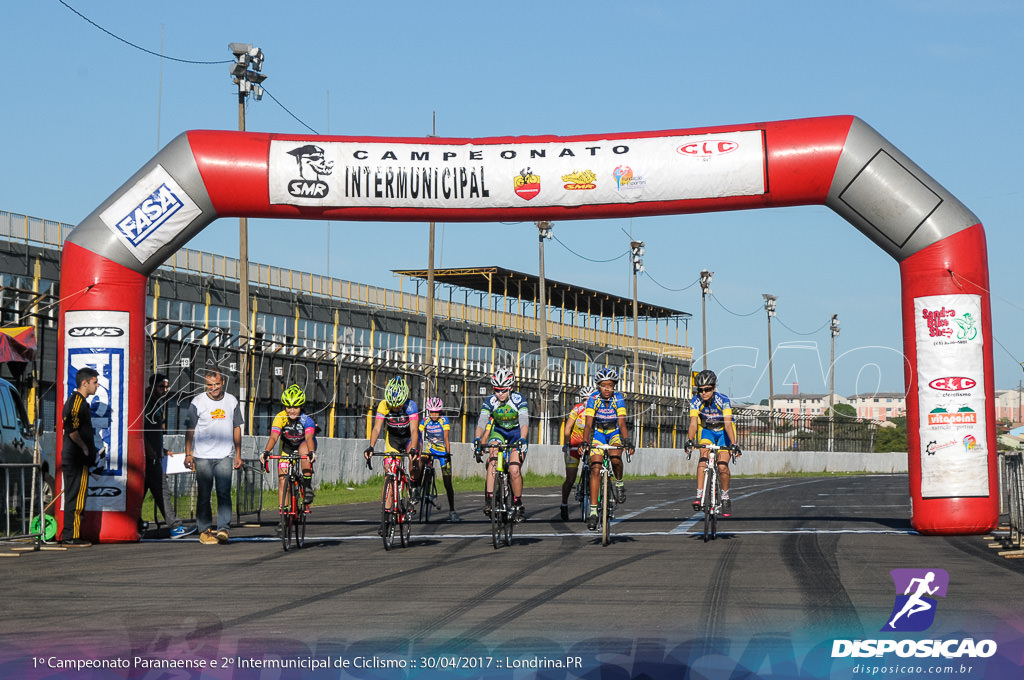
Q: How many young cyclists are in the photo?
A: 7